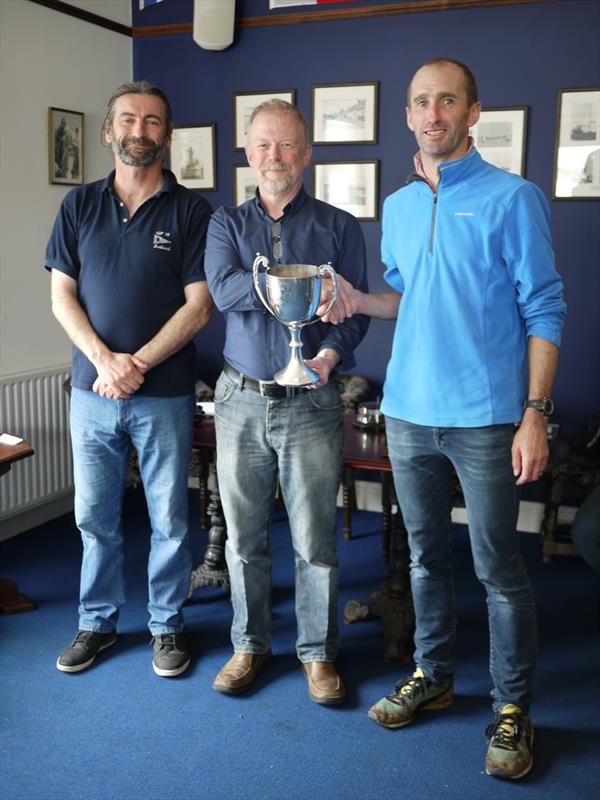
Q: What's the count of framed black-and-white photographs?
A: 8